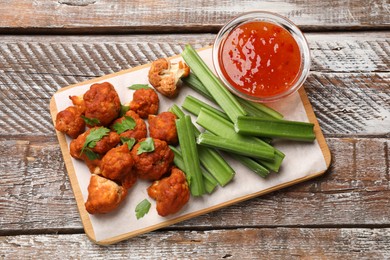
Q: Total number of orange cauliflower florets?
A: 11